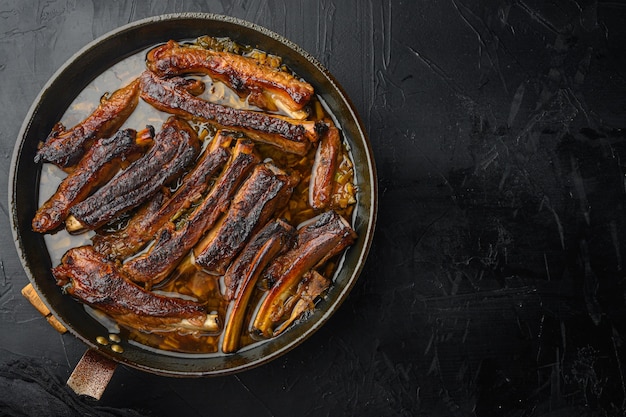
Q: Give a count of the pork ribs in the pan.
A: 12